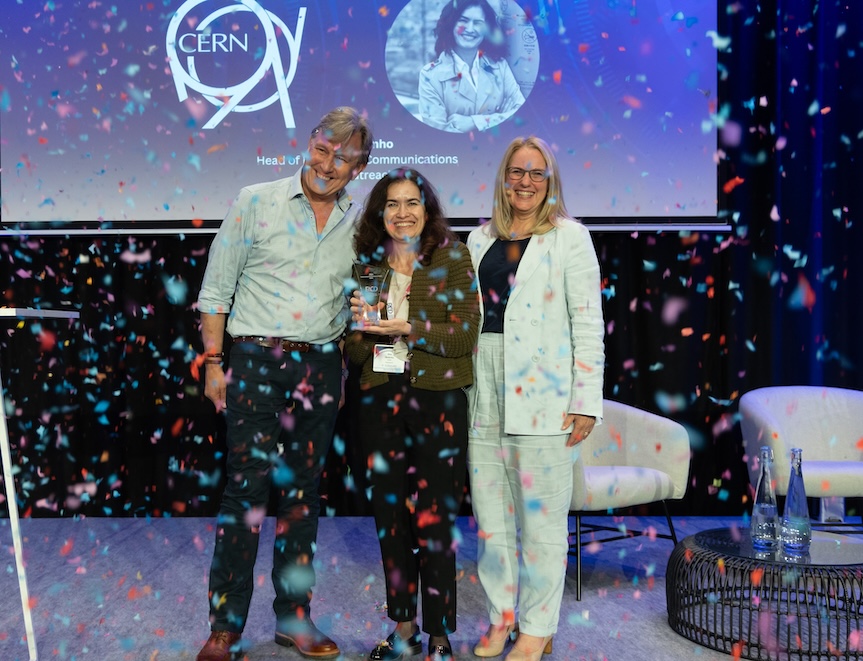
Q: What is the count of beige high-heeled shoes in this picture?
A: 2